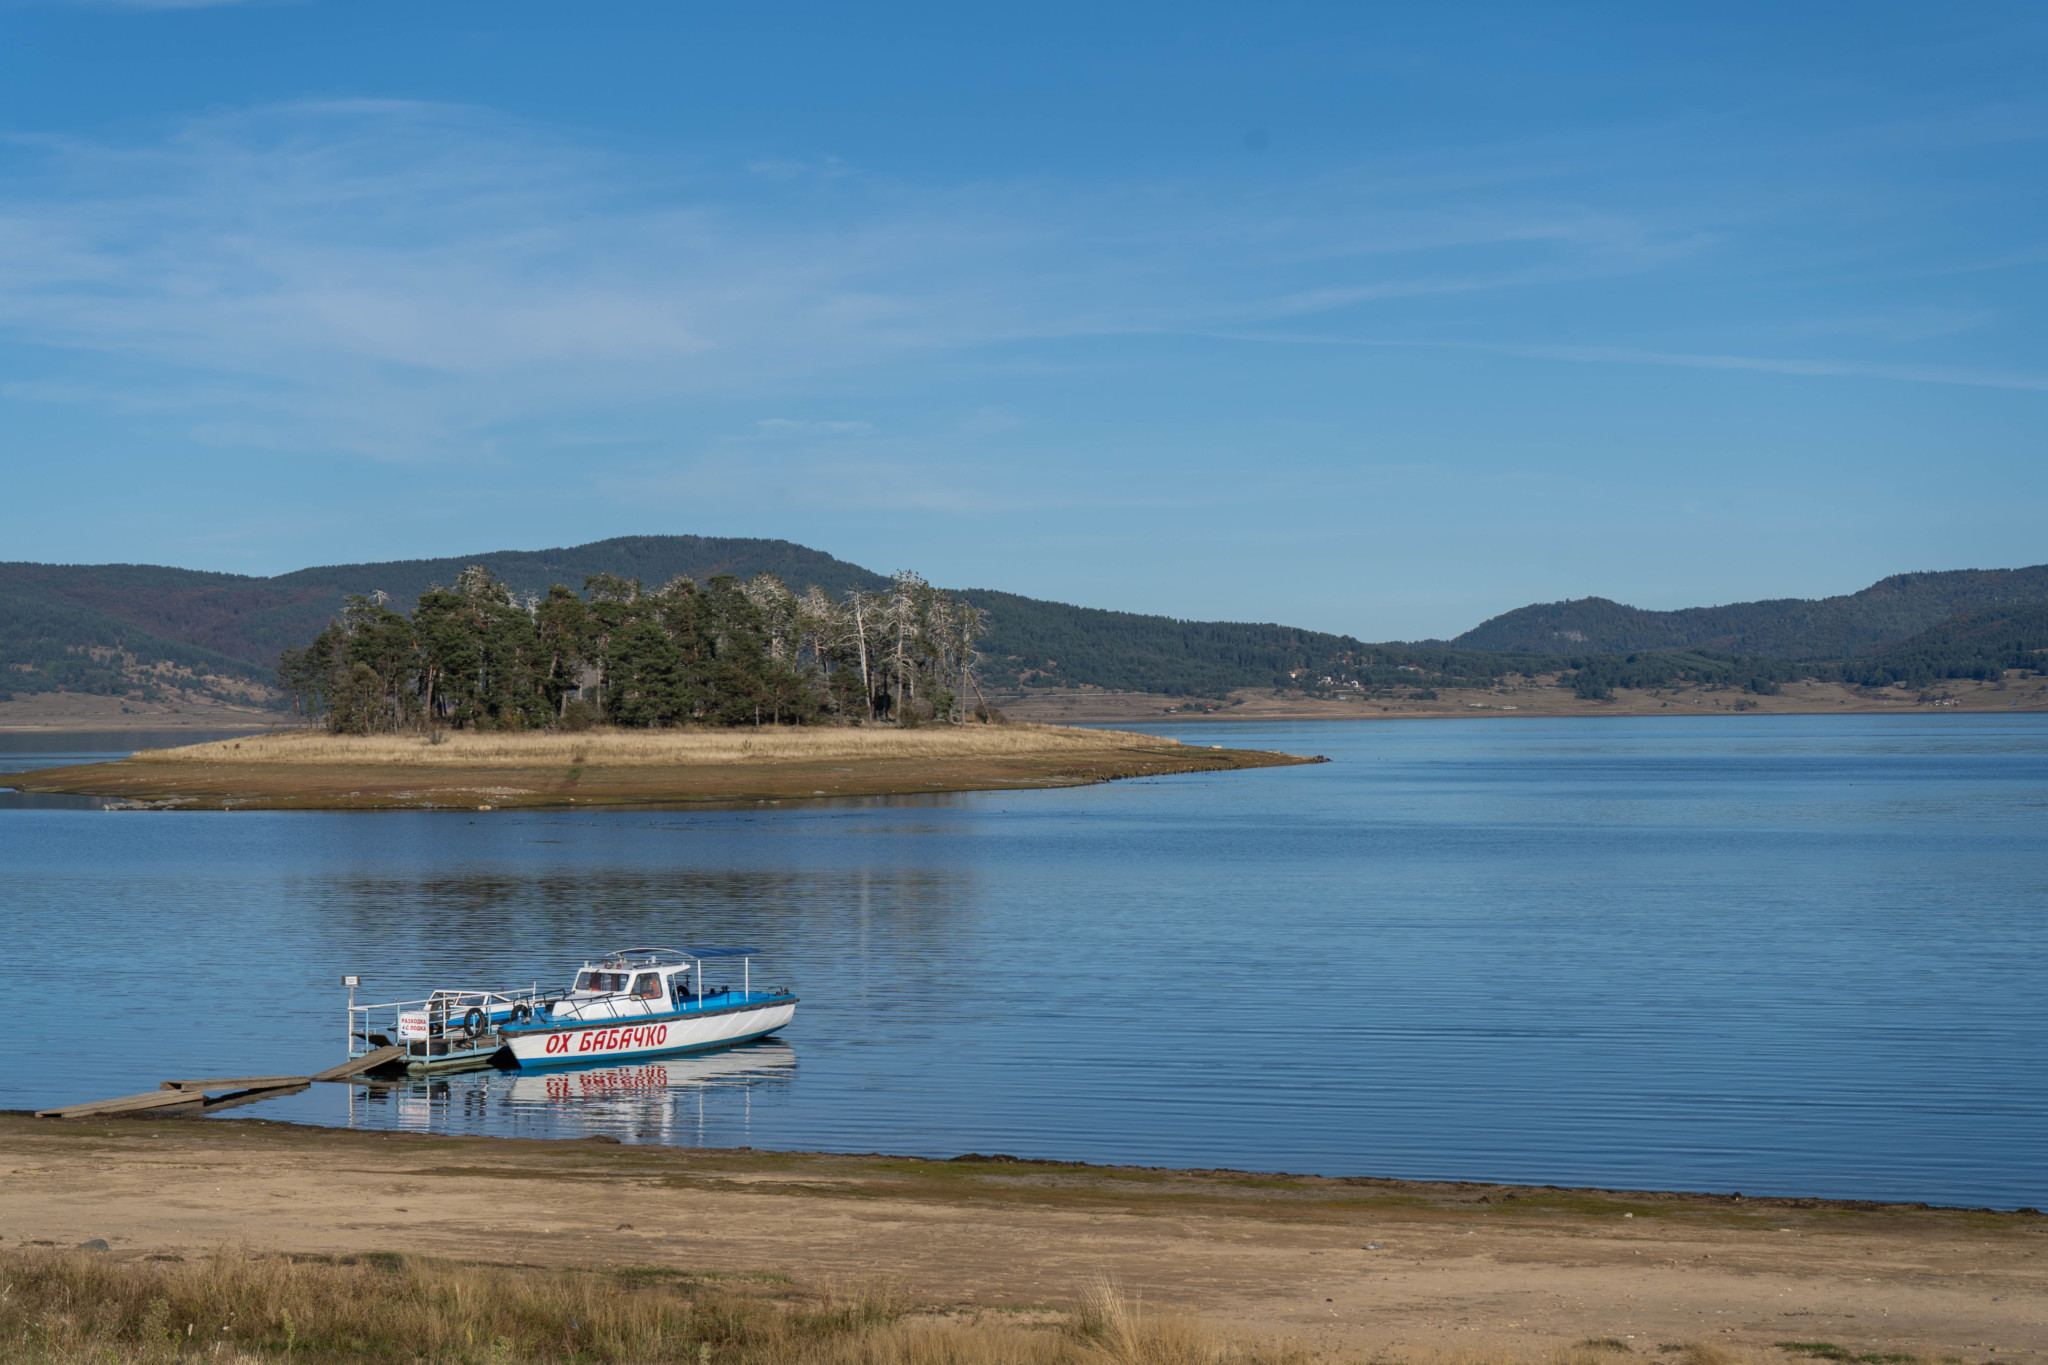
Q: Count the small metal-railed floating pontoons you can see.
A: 1